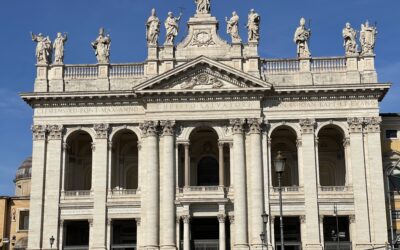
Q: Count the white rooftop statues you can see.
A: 11